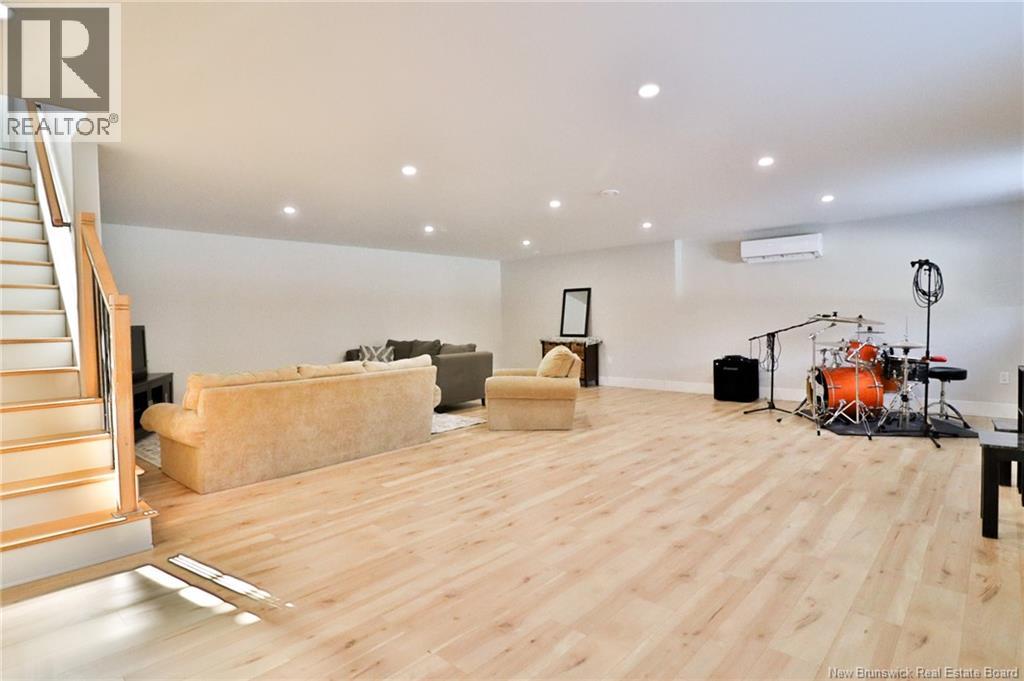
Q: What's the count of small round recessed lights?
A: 9